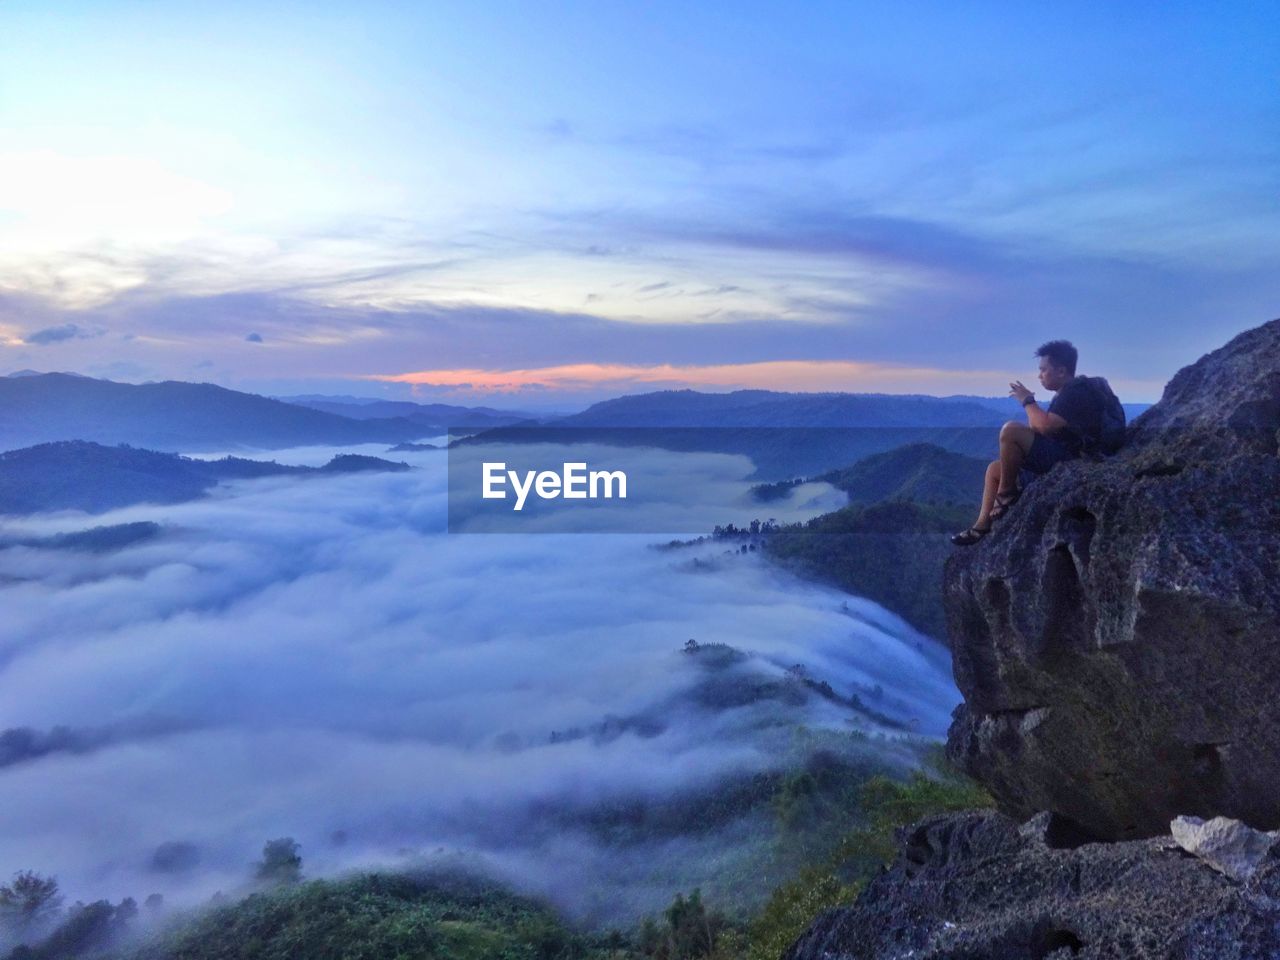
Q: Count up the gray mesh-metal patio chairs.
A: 0